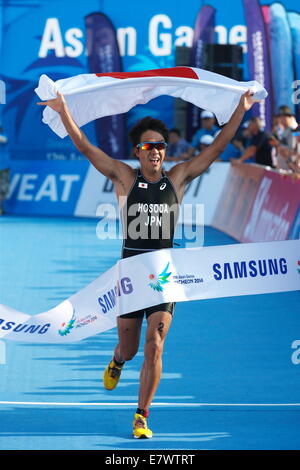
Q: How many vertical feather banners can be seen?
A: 6